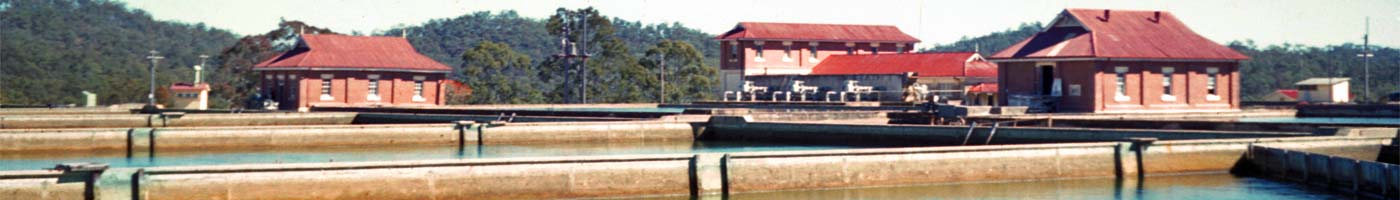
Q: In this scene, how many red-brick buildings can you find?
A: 3